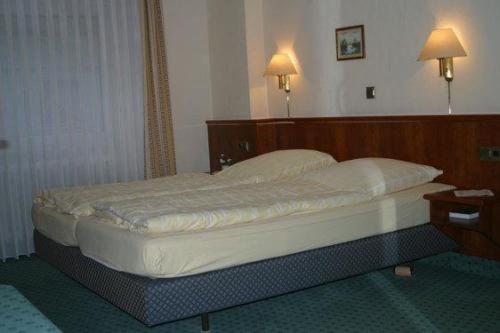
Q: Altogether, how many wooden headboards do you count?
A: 1